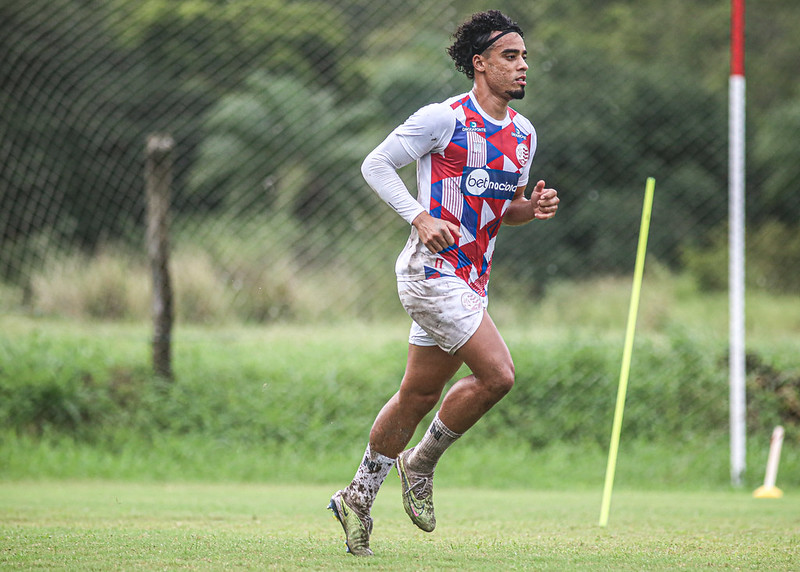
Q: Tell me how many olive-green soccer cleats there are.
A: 2